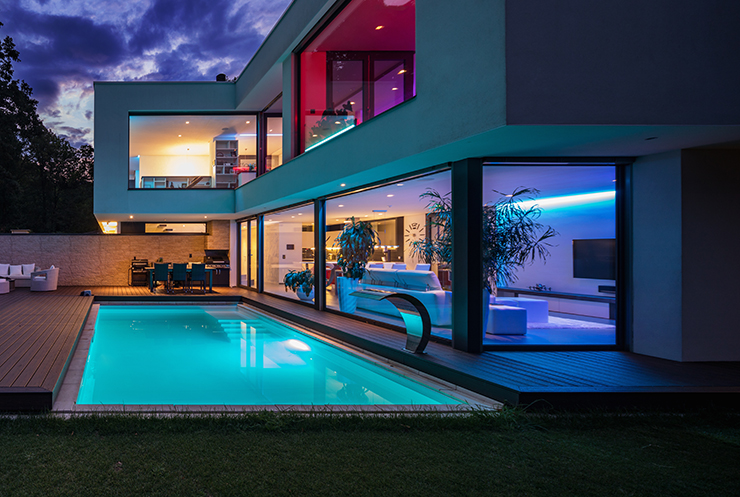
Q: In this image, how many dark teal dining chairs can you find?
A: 3